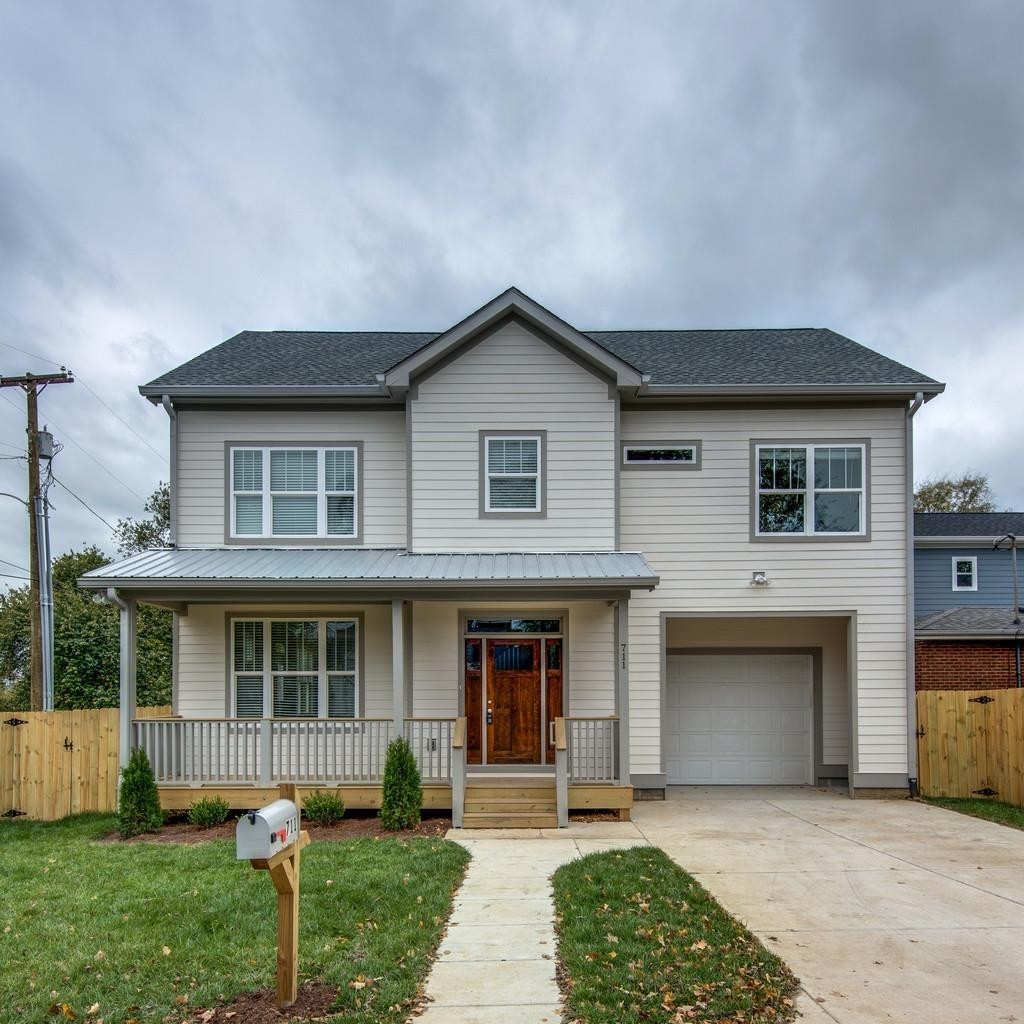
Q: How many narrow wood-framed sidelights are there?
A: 2